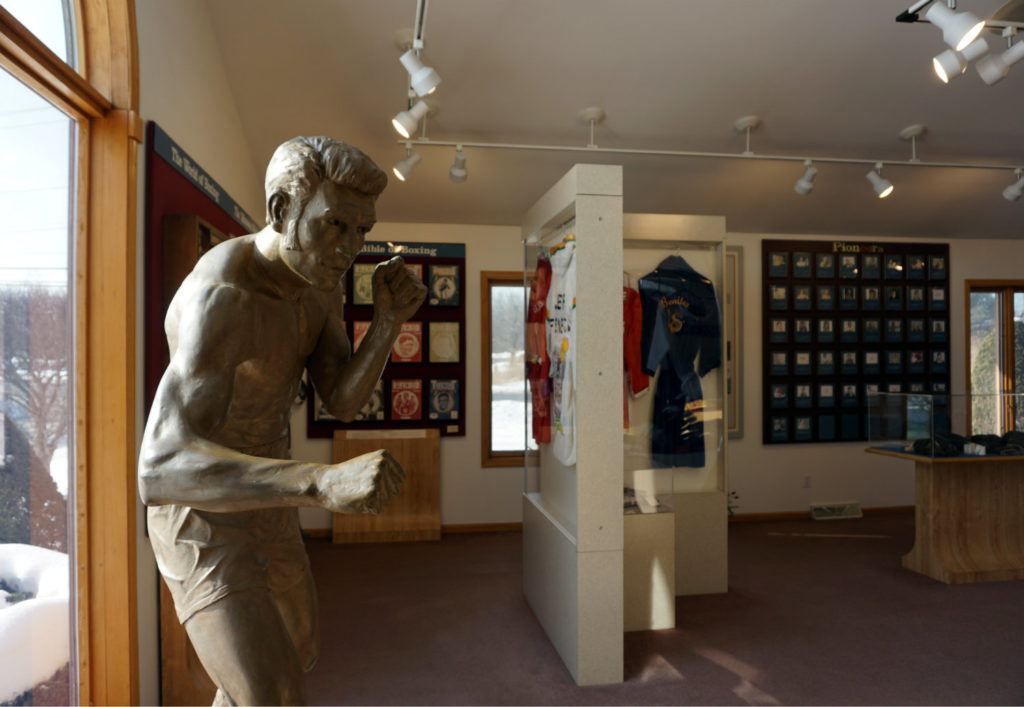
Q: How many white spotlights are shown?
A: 10